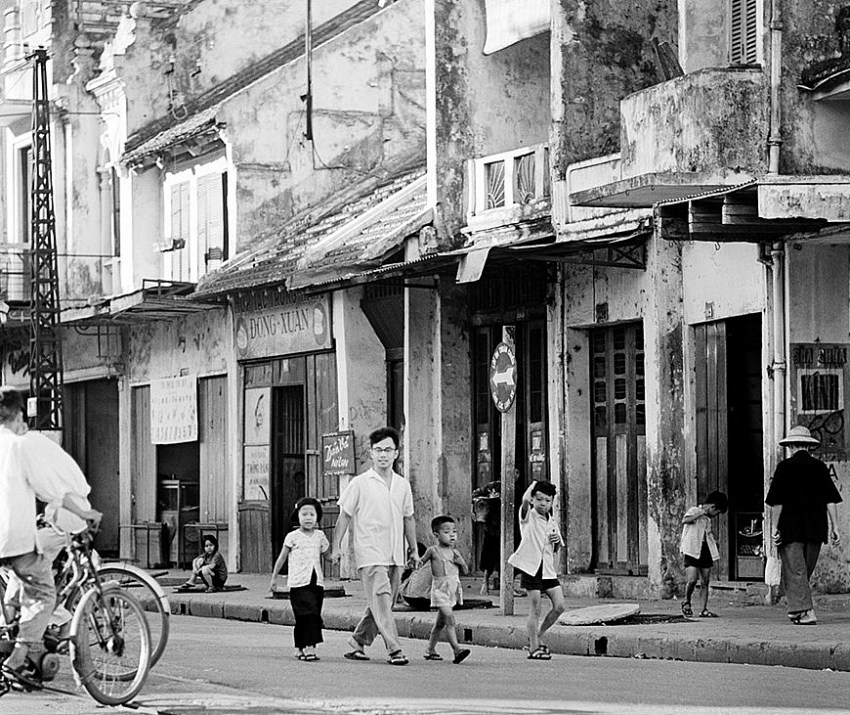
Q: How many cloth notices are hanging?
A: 1